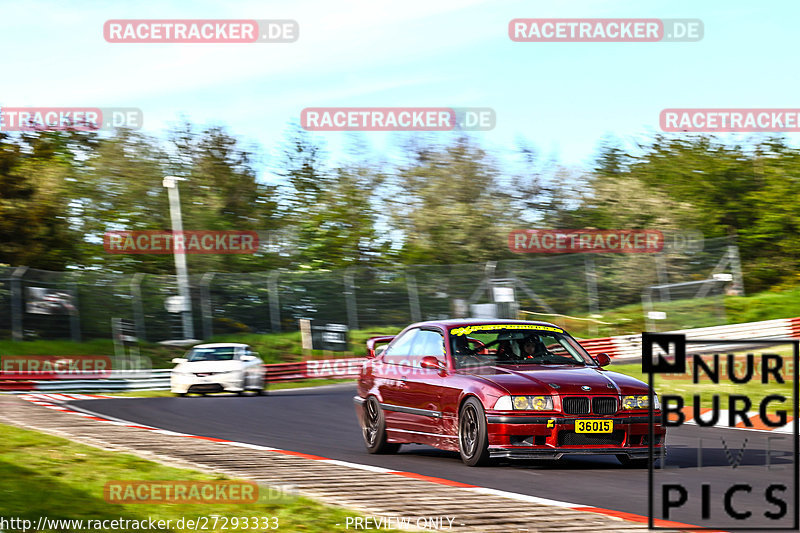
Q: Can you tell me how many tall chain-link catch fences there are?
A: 1